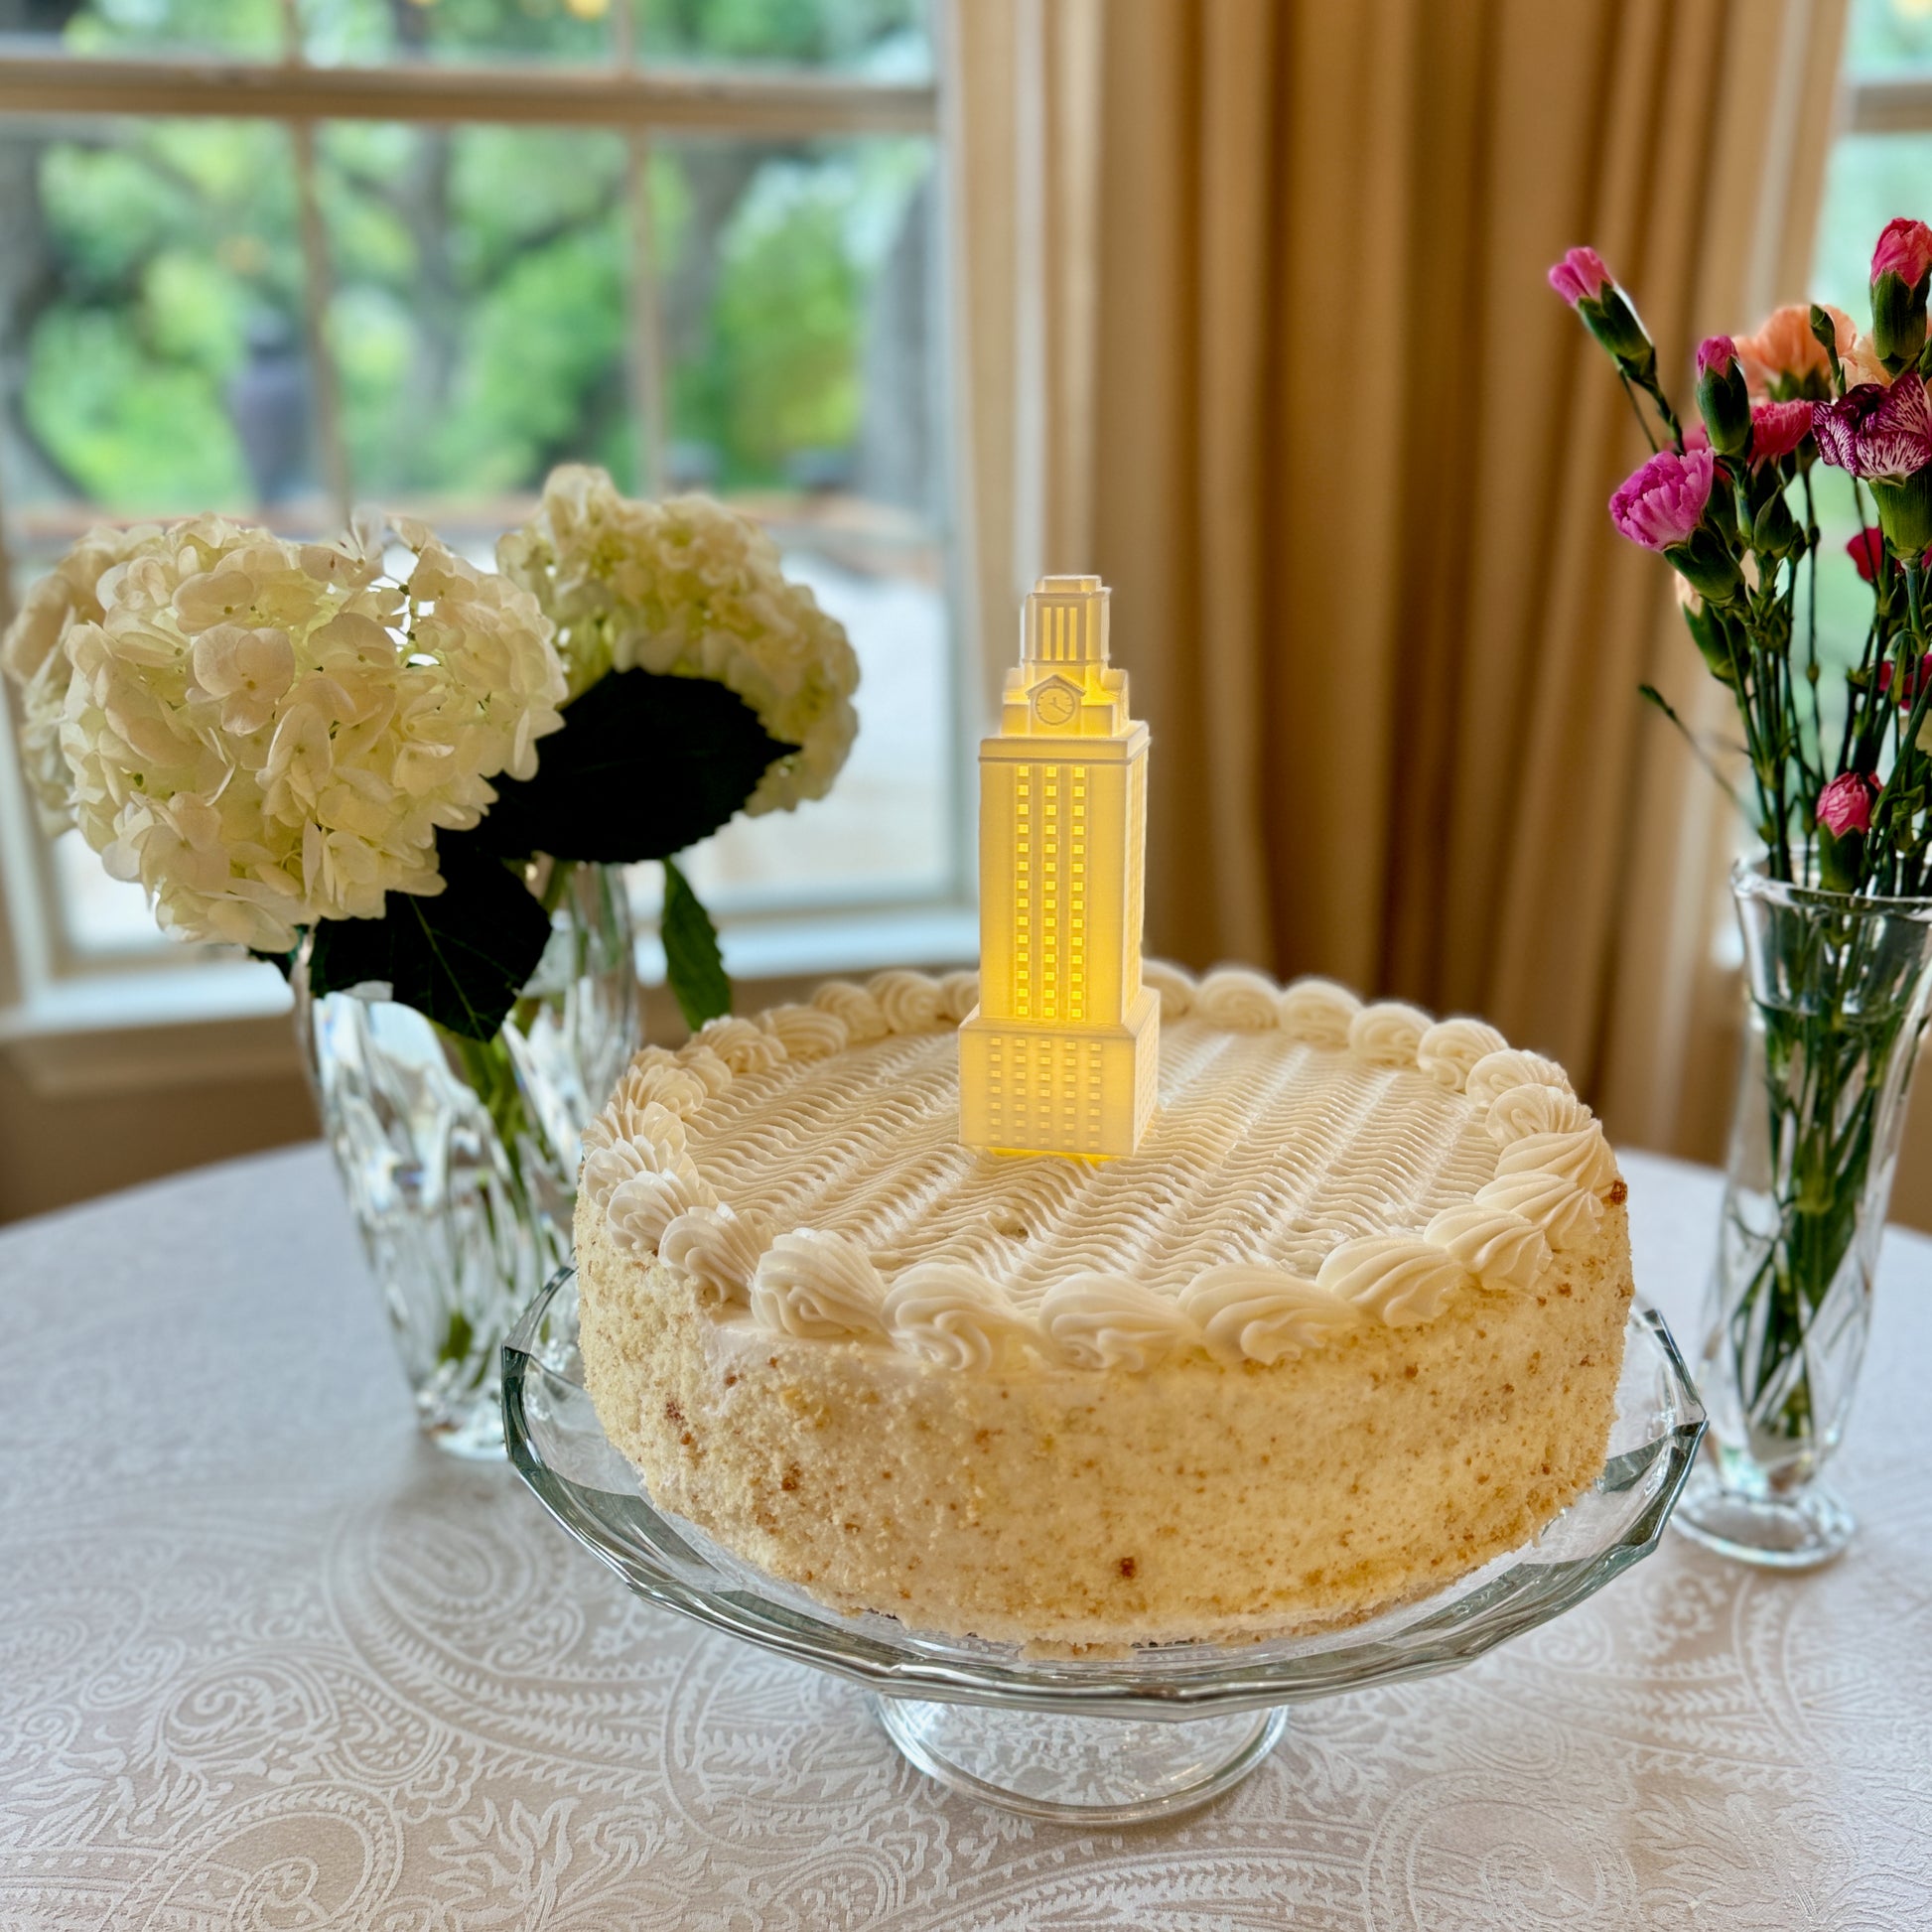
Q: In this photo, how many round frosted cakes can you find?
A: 1